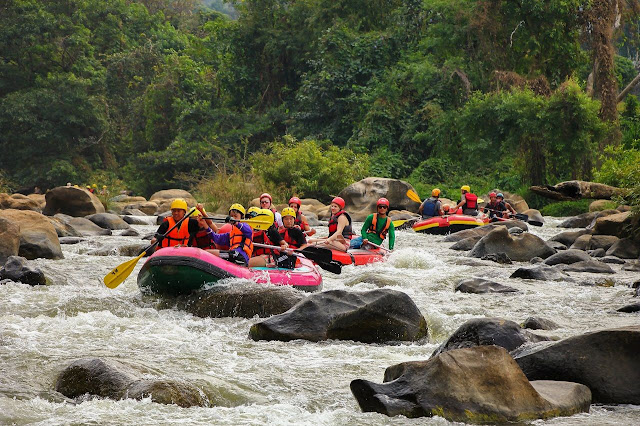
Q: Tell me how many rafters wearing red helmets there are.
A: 5